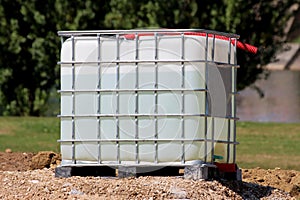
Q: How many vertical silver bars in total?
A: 10